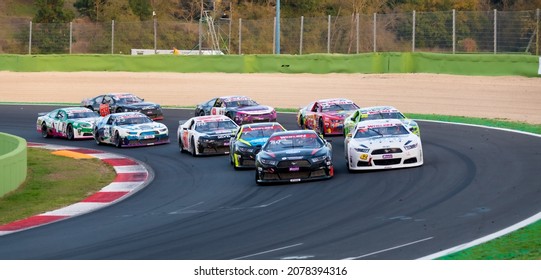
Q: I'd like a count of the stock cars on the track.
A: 10